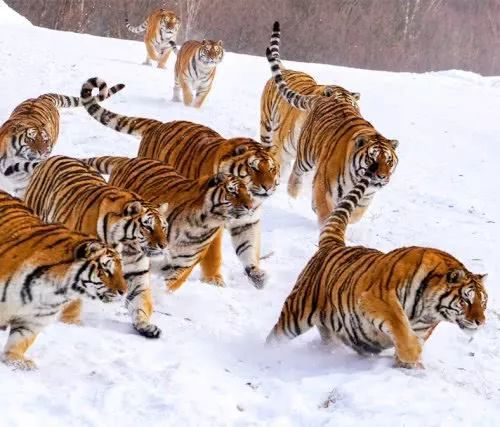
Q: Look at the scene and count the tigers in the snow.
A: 10